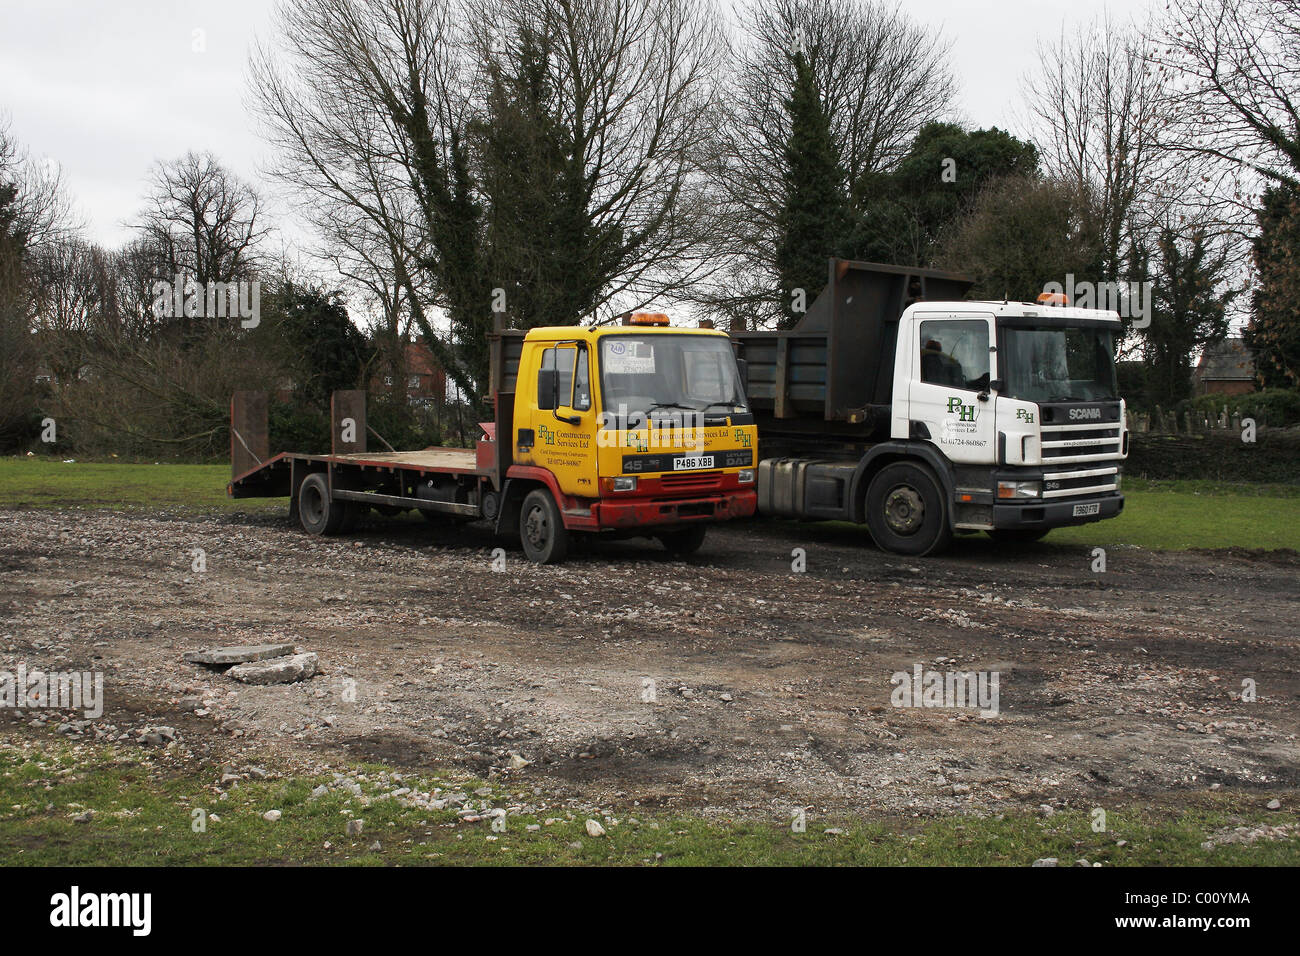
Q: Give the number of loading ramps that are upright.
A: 2